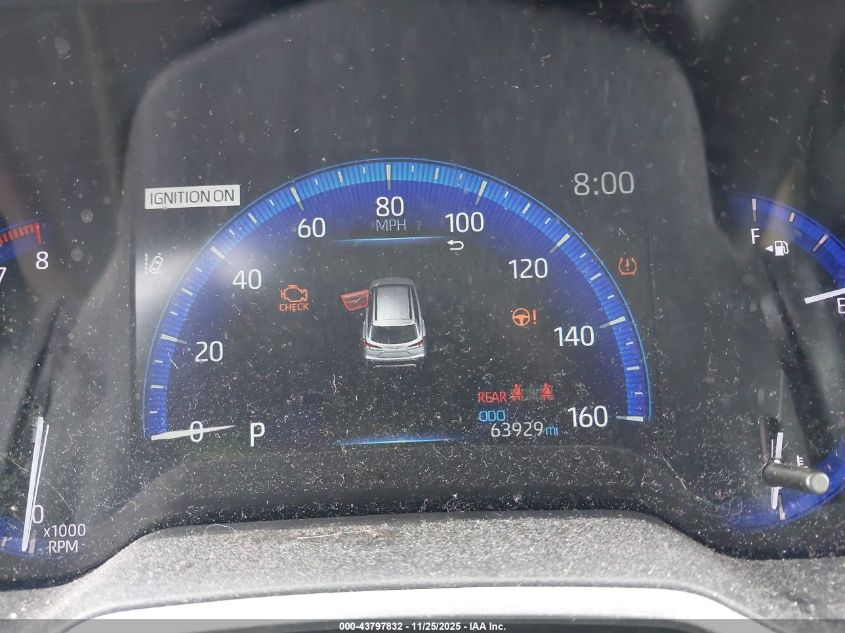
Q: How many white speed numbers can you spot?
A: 9